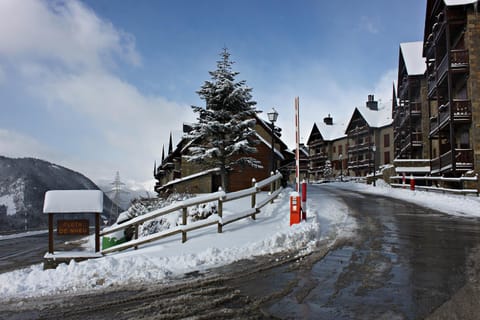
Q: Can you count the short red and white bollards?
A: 2